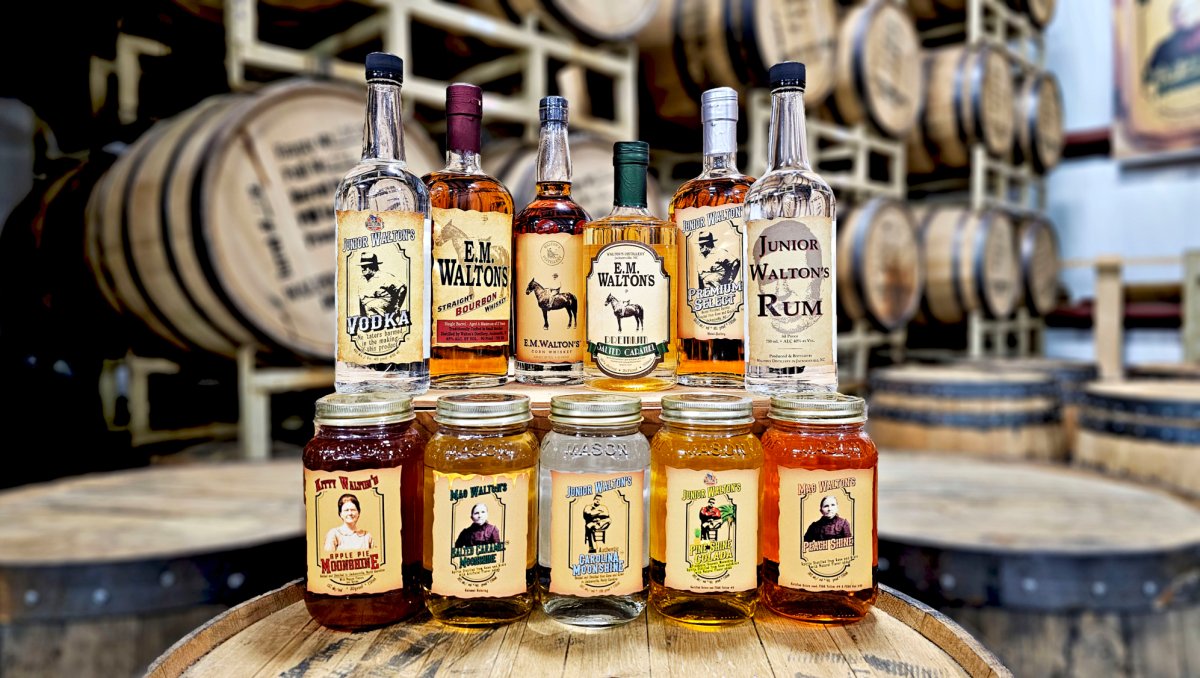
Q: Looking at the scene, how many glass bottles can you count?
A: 6